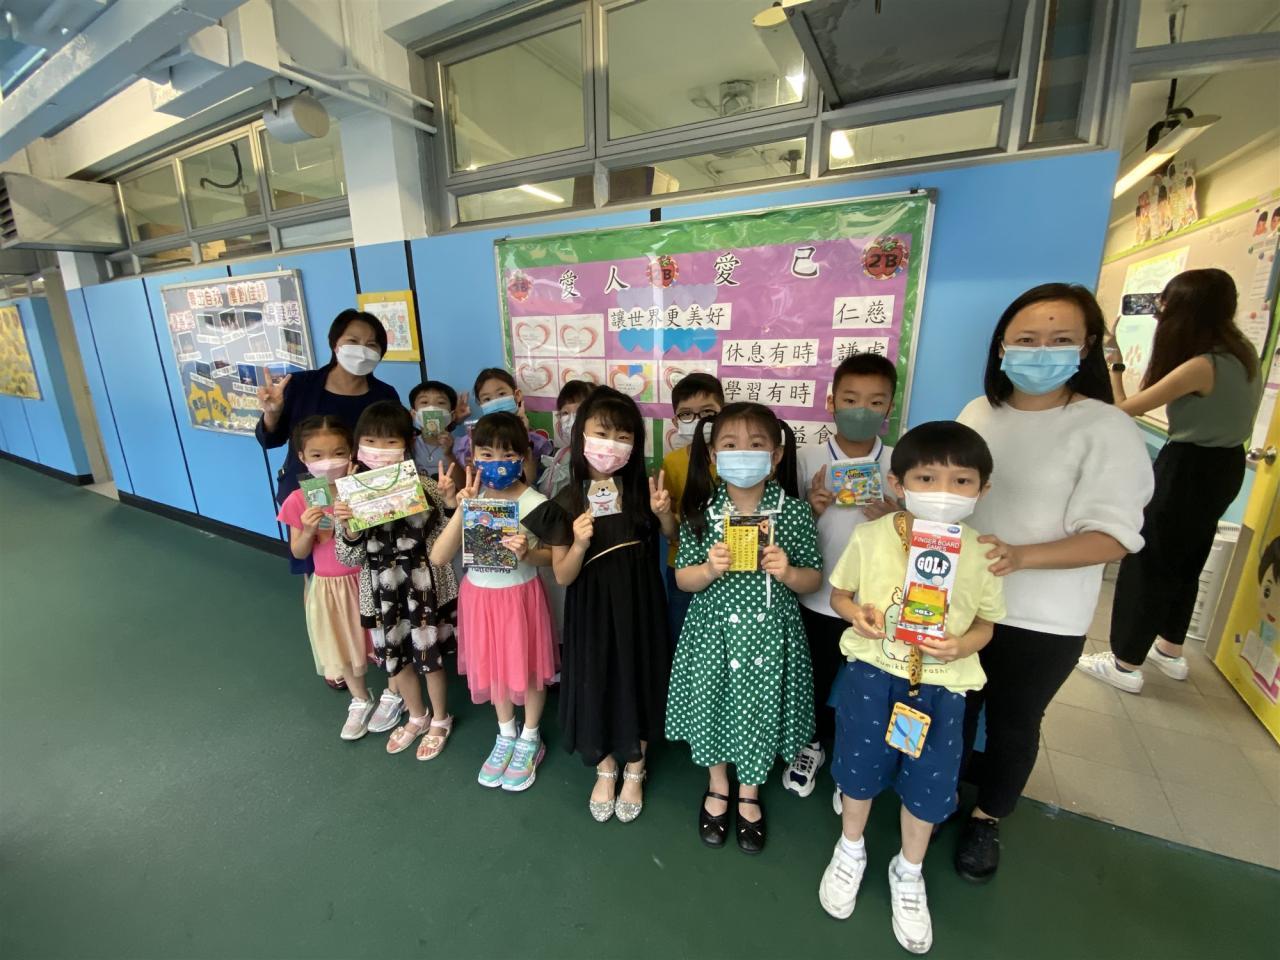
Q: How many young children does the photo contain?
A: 11